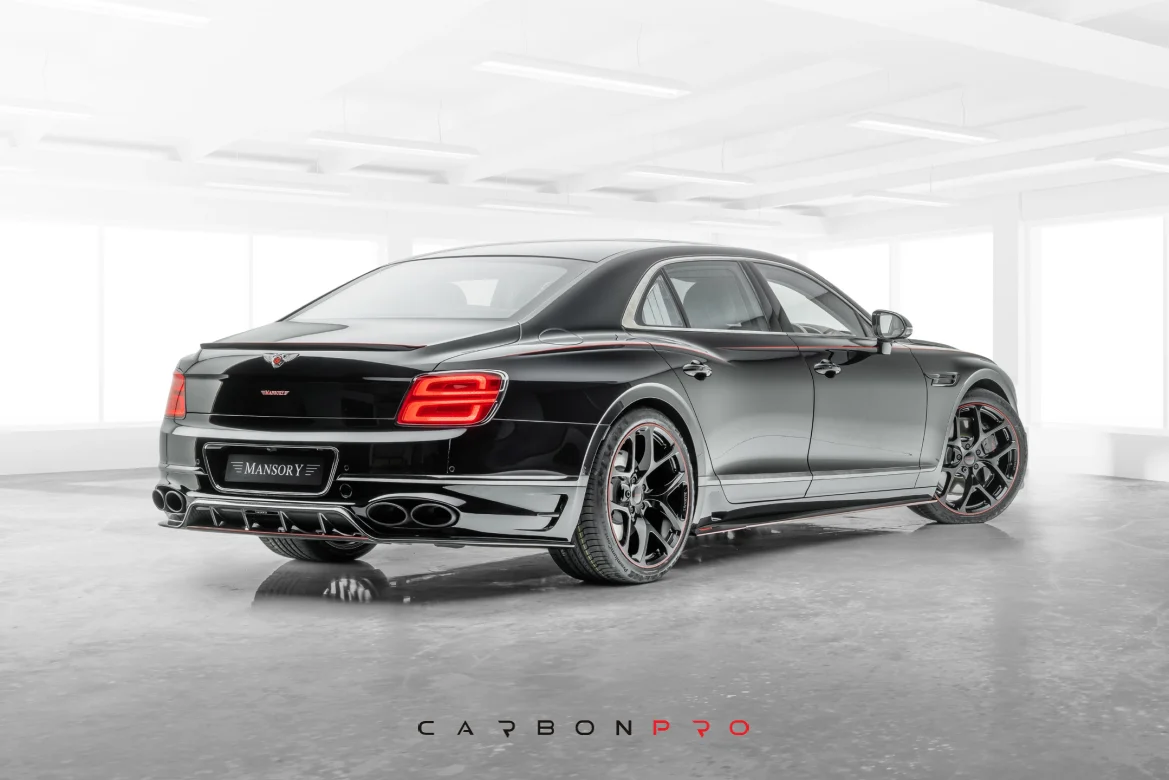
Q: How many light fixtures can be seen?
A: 11